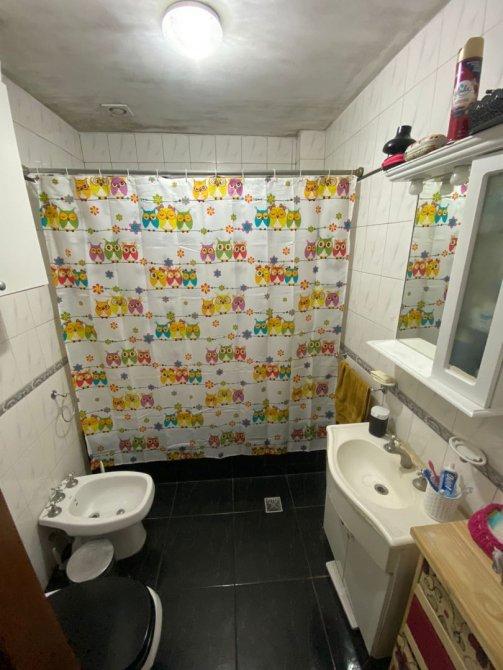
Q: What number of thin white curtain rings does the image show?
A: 12